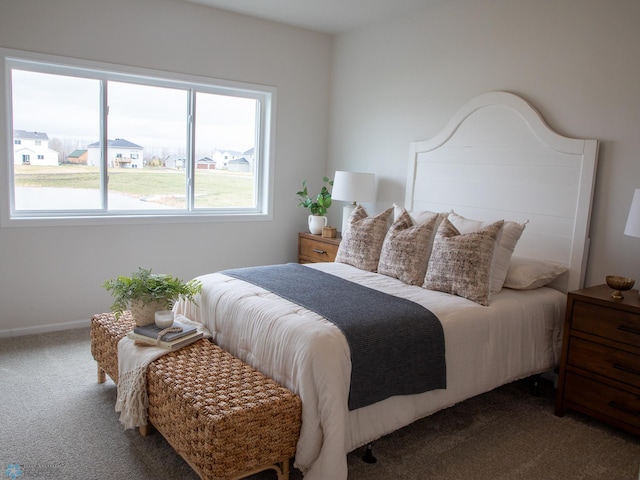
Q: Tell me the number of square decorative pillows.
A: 3